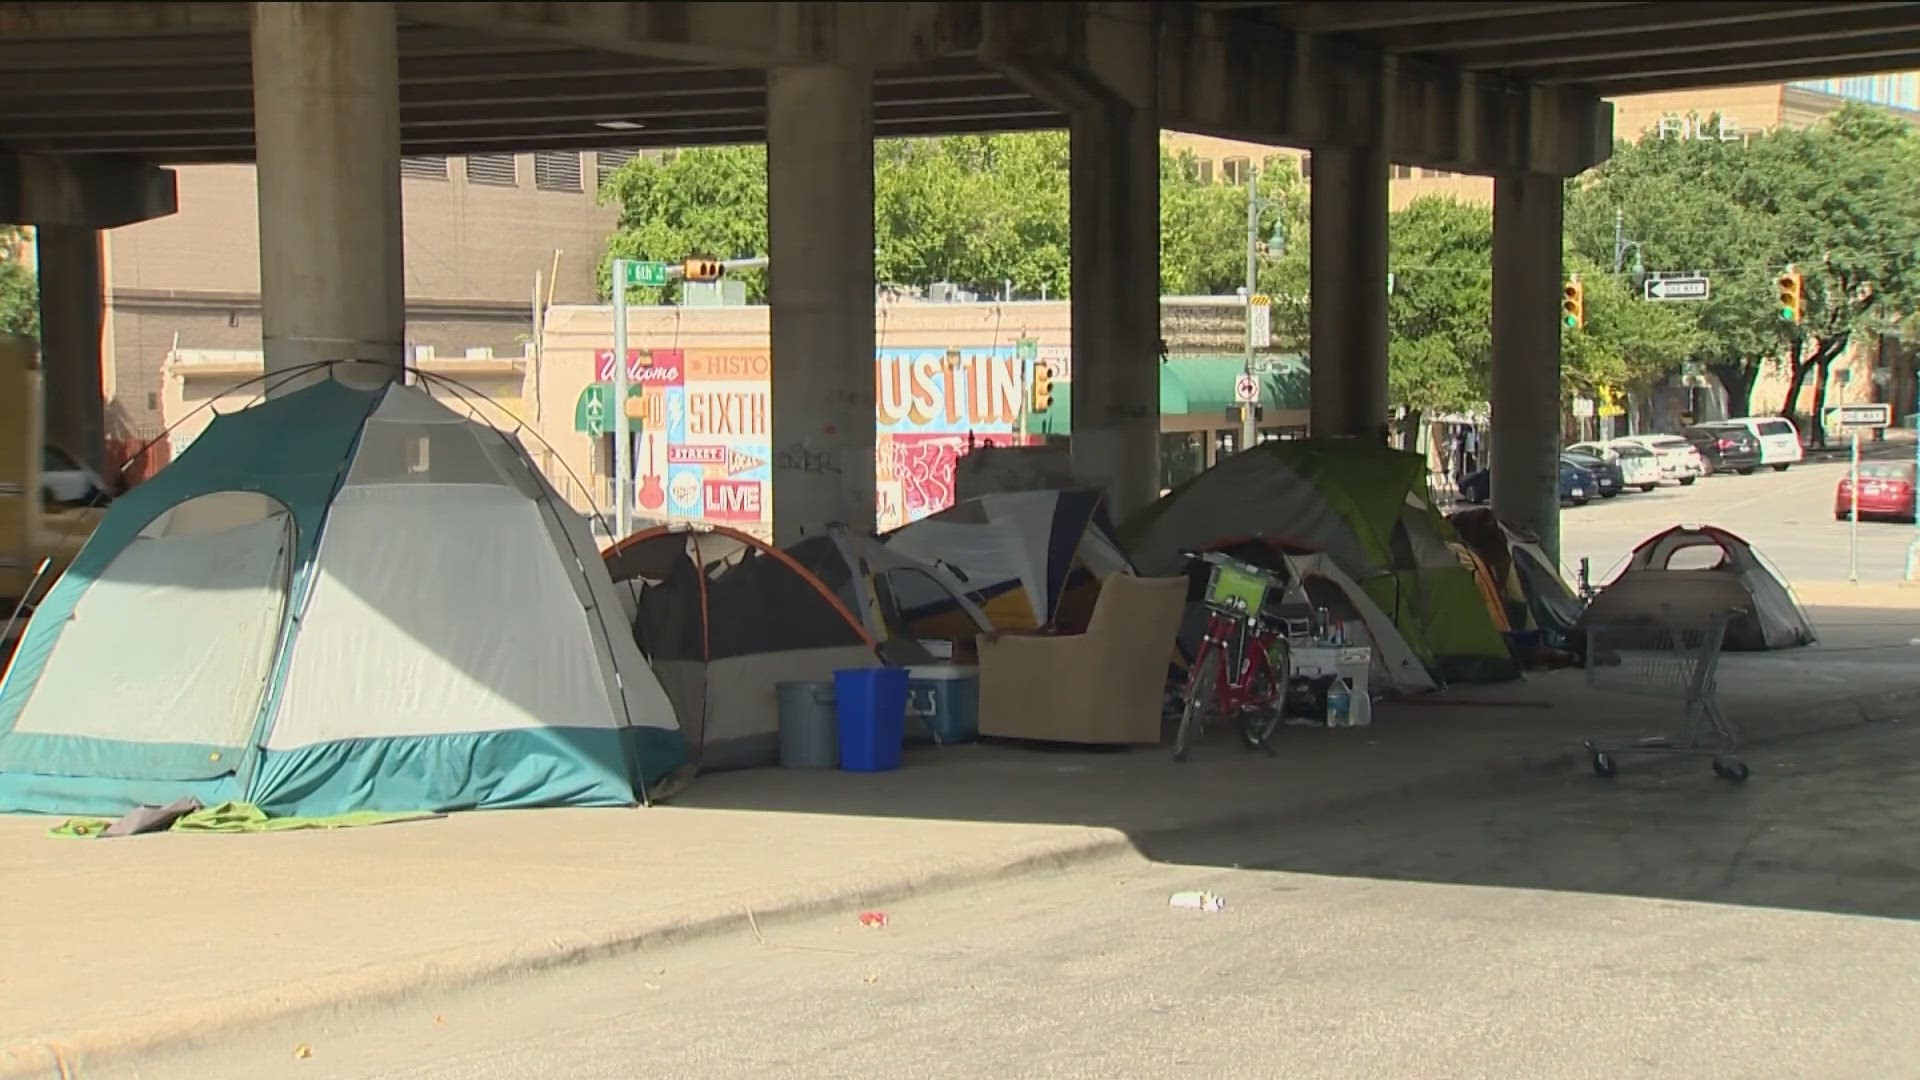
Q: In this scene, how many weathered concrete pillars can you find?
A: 6